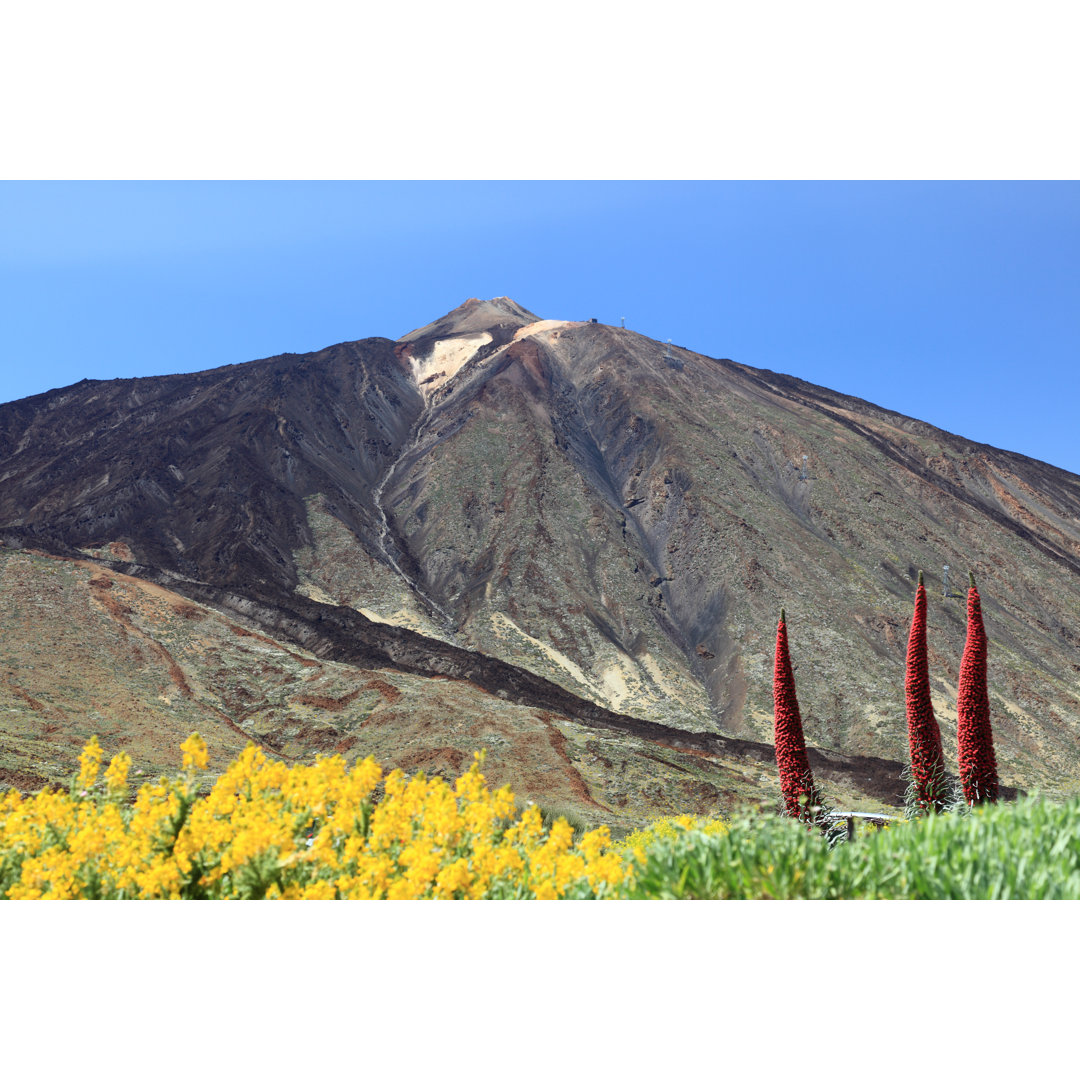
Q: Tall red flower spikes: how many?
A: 3